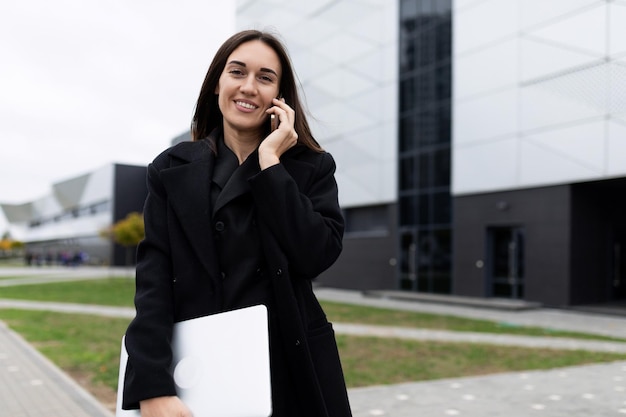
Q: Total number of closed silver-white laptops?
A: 1